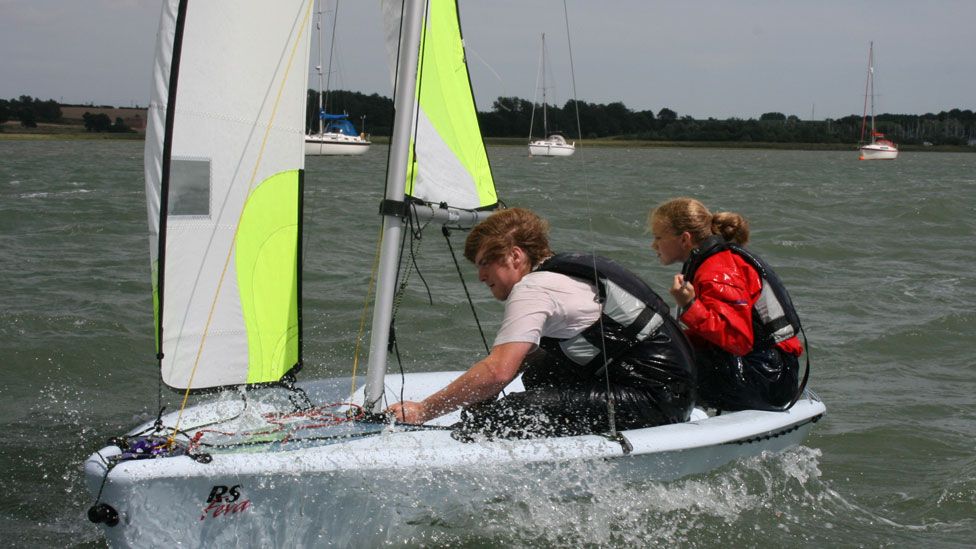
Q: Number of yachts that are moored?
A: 3